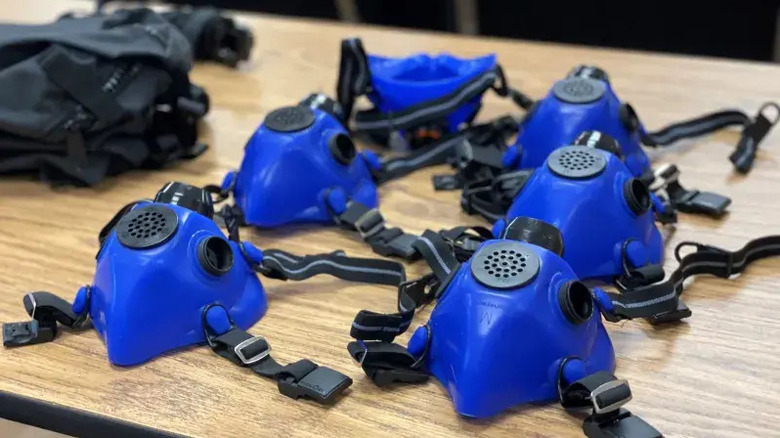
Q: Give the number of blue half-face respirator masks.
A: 6